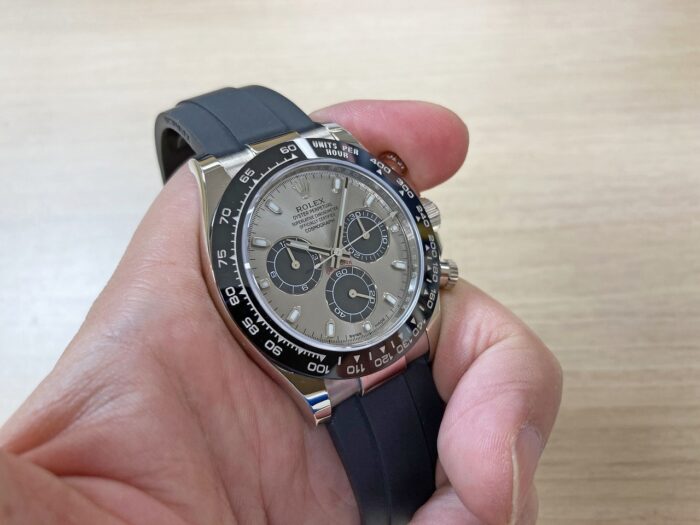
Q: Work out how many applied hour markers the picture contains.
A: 11